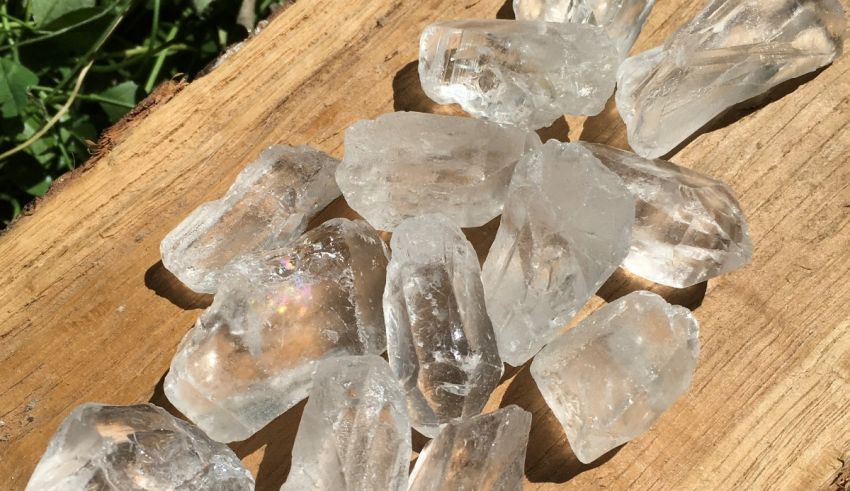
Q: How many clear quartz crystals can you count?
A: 13